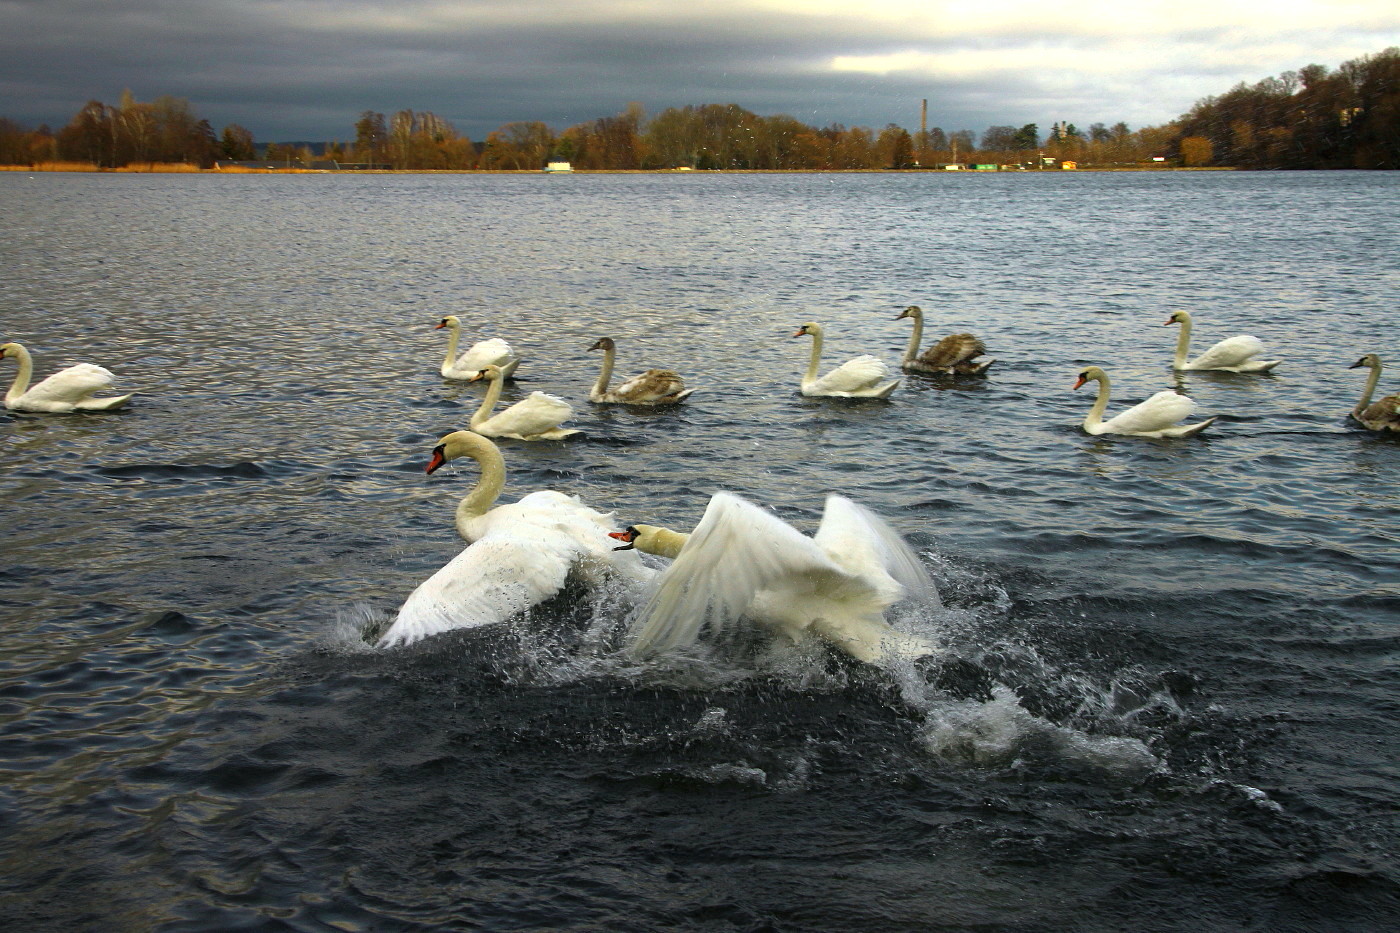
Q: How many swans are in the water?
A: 11